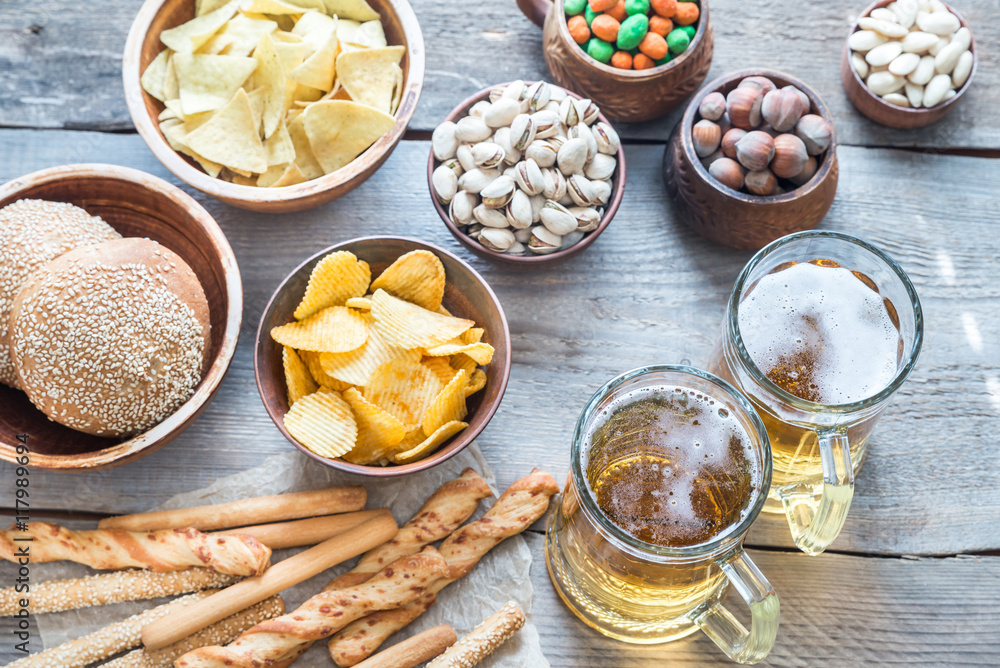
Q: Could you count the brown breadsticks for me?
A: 4